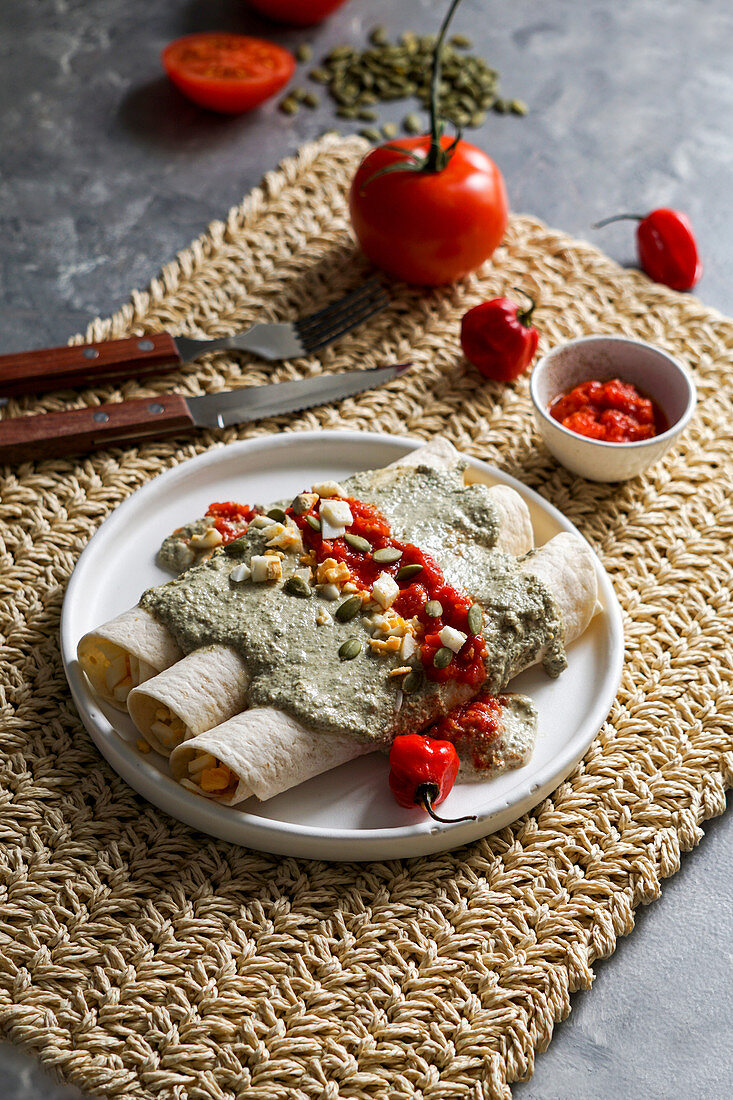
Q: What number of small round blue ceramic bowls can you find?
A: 0